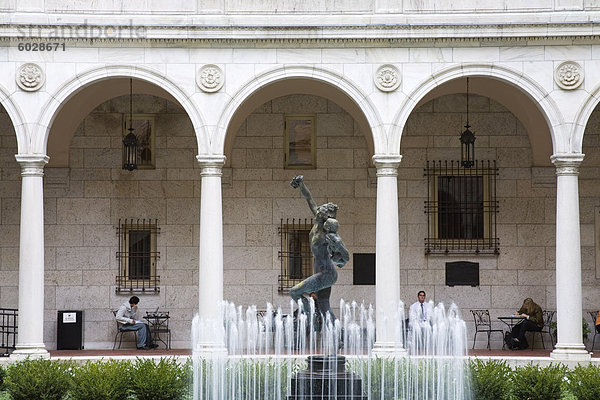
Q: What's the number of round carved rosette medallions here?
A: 4